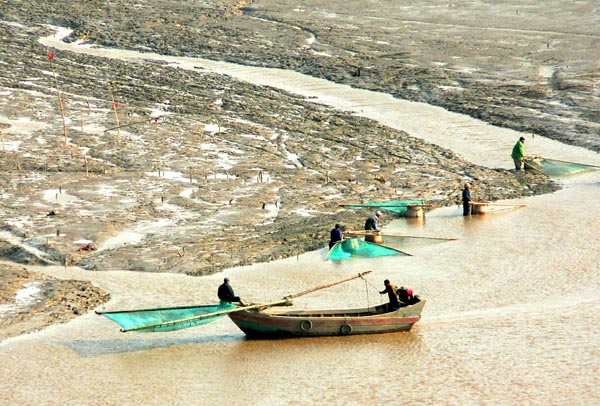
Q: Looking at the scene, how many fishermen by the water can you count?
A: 6